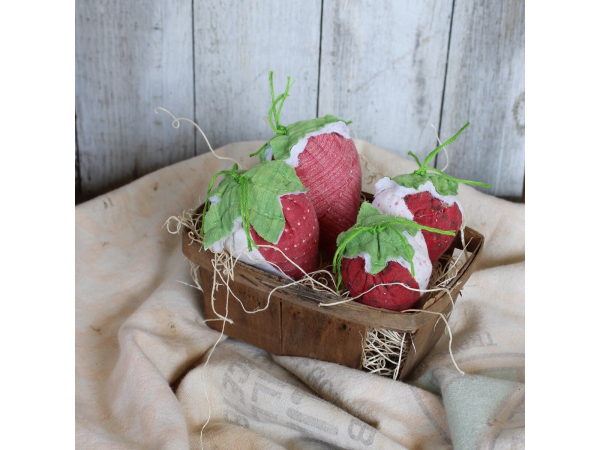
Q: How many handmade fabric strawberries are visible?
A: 4